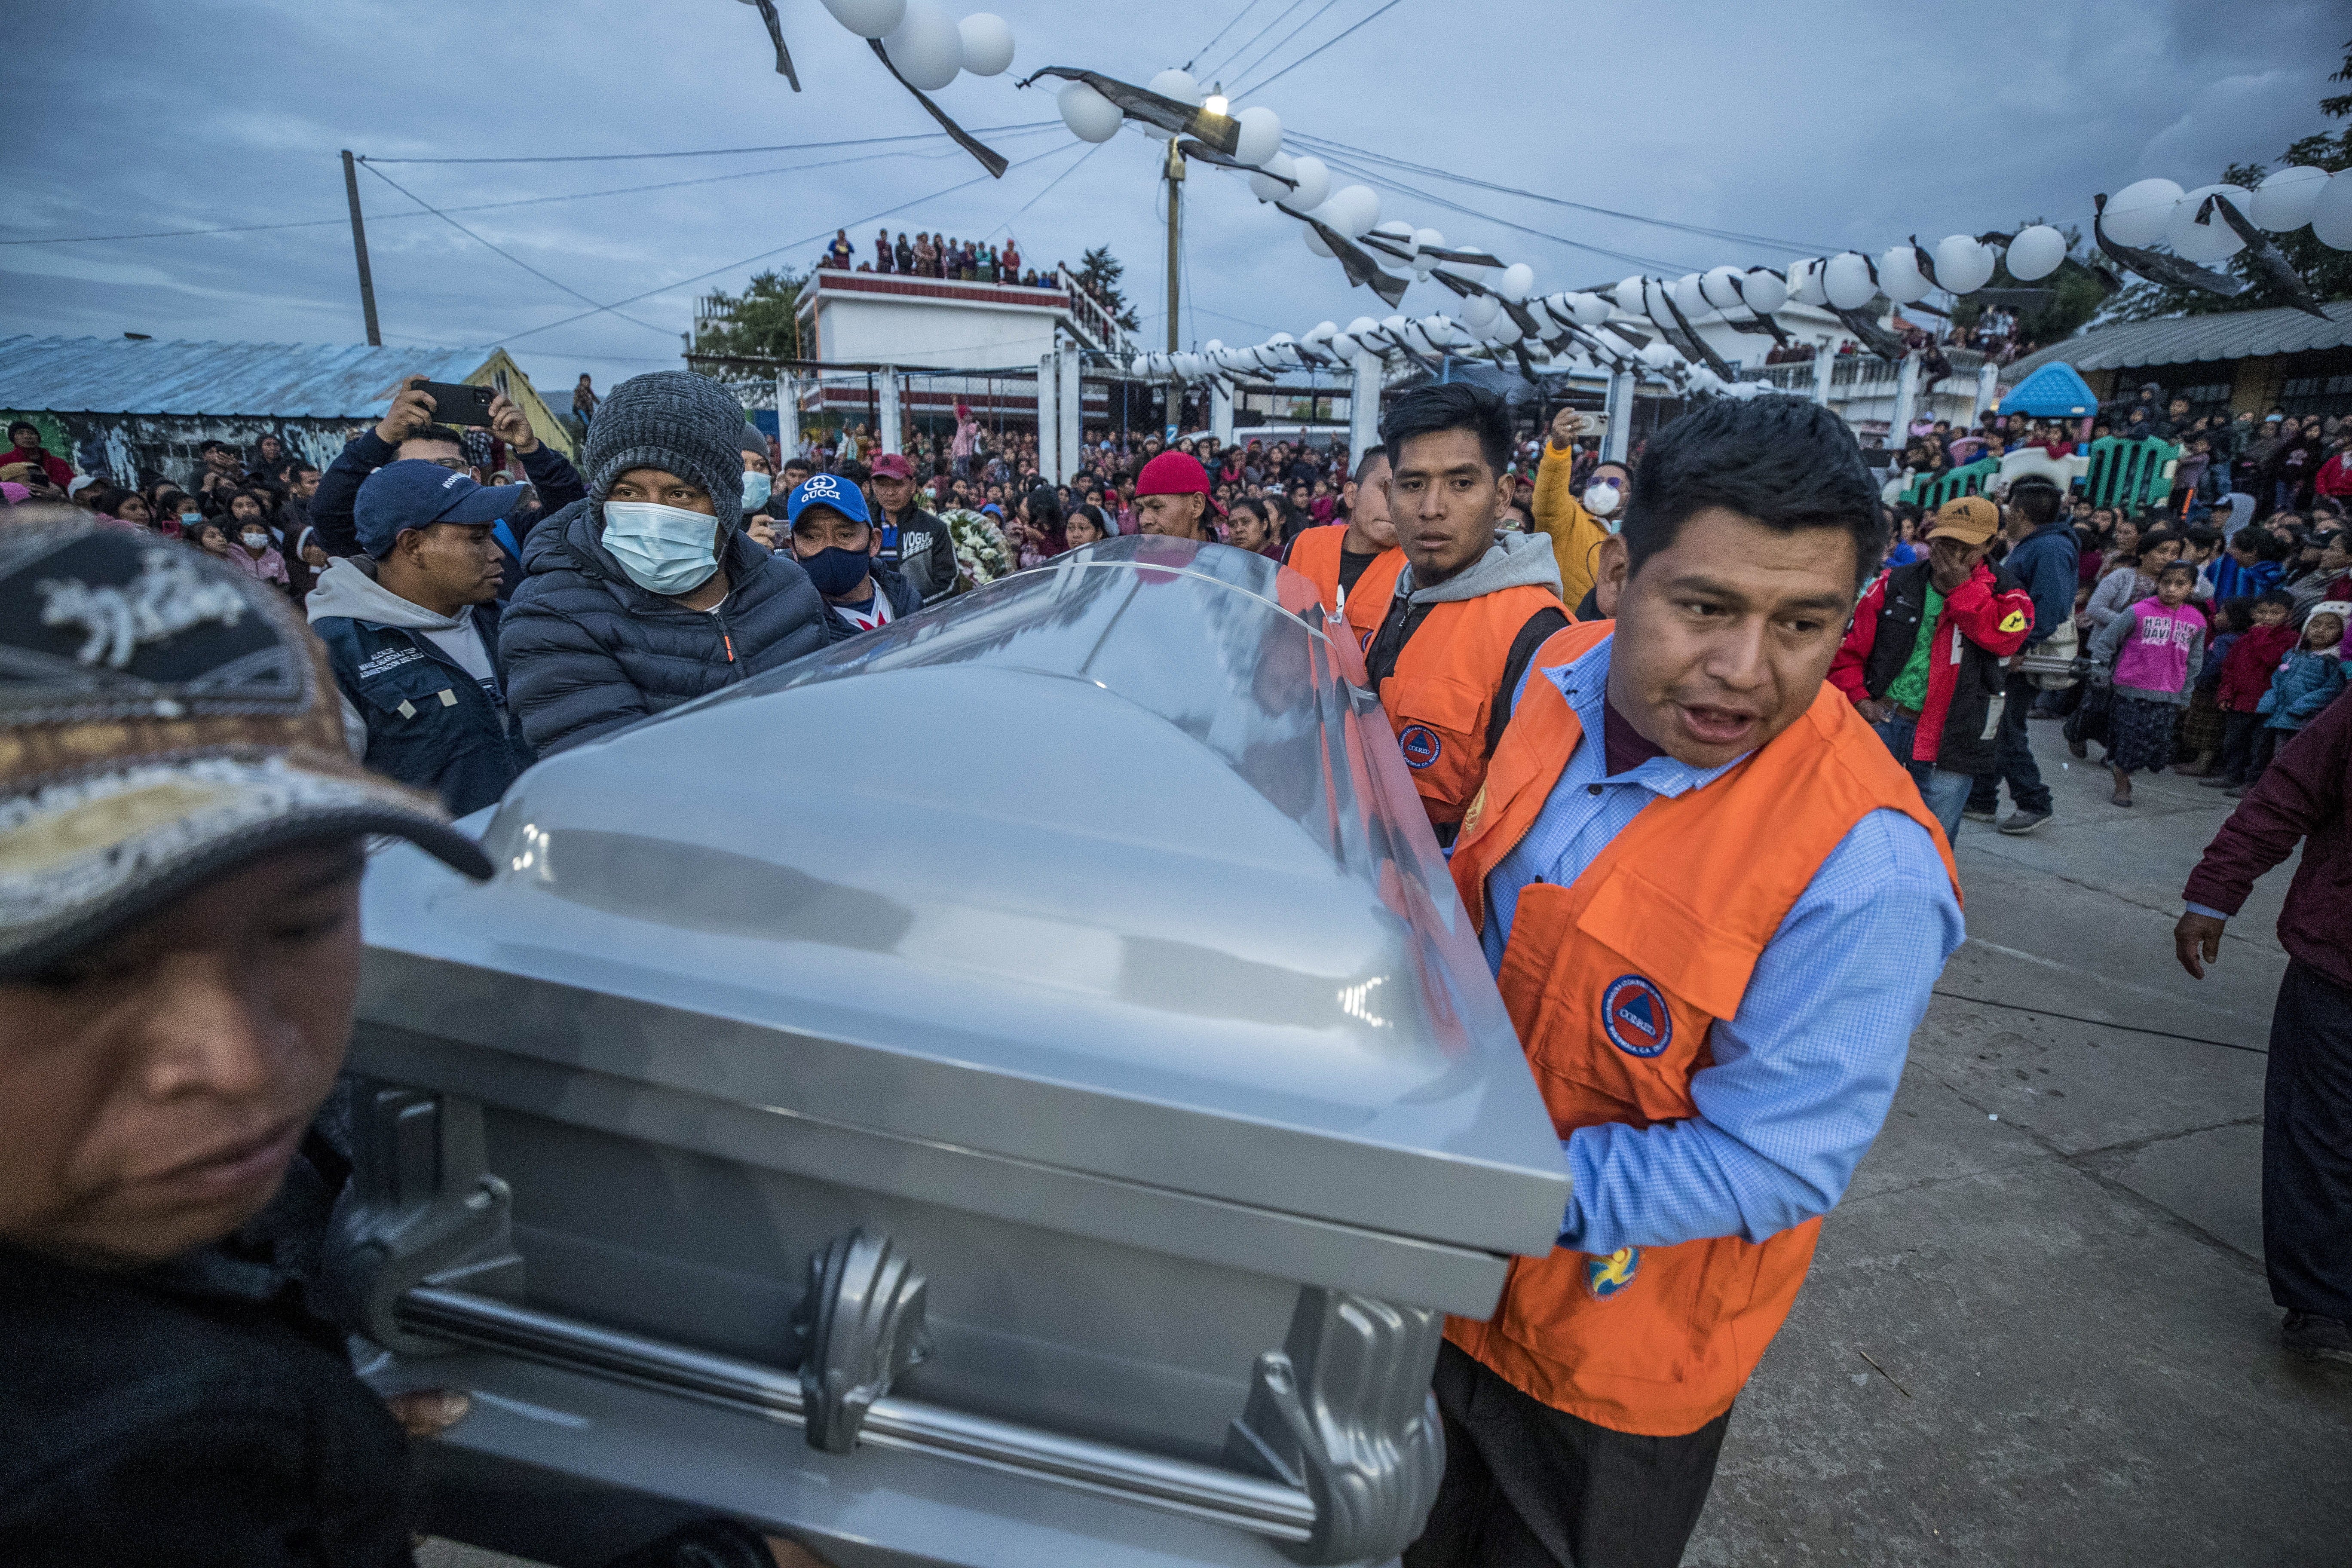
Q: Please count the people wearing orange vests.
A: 3